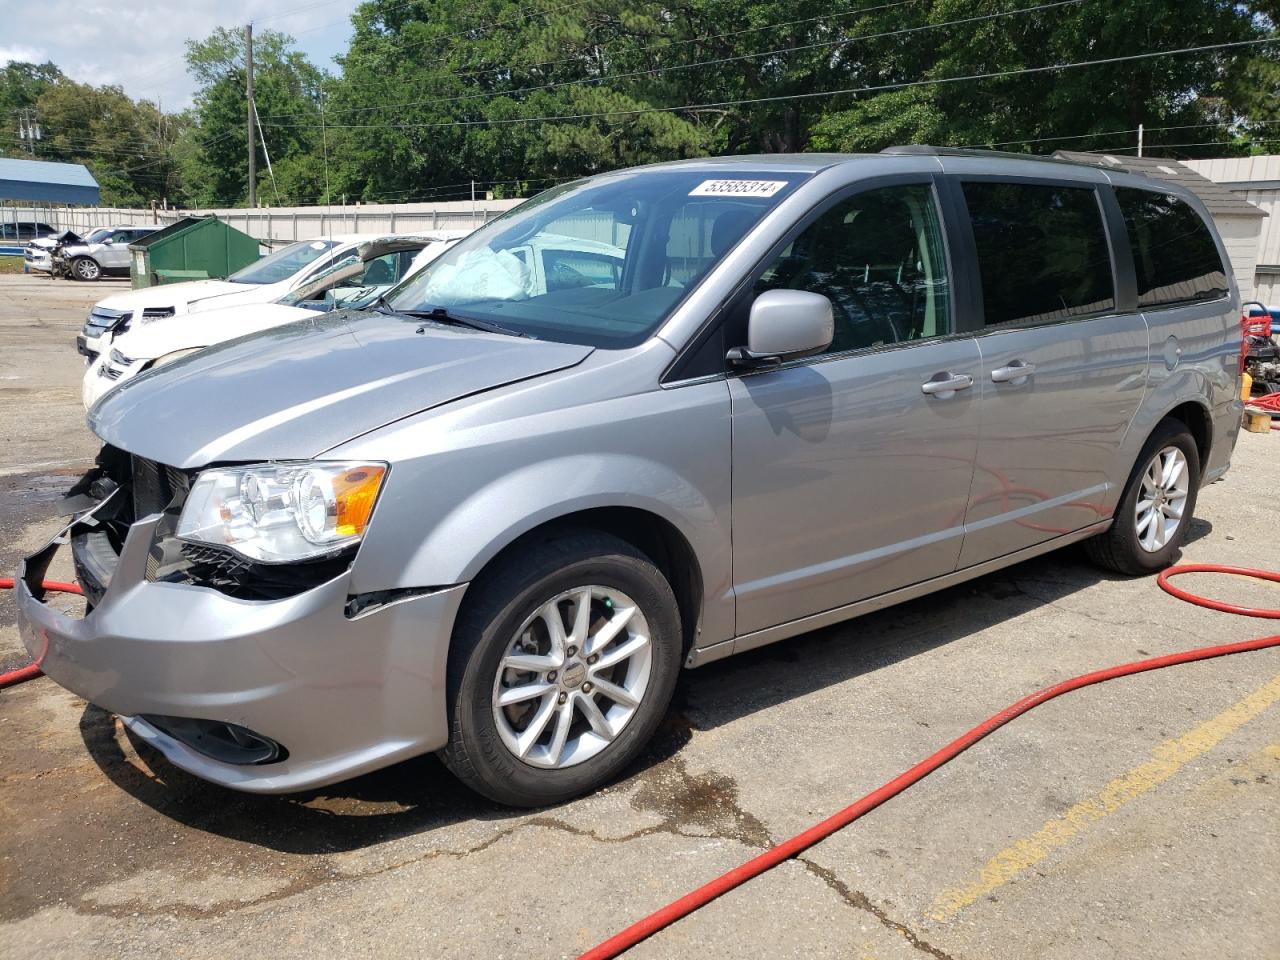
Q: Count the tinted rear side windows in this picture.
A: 2